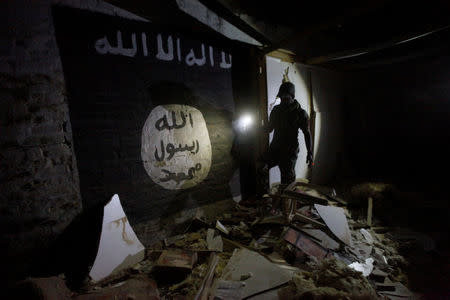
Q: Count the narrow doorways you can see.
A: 1